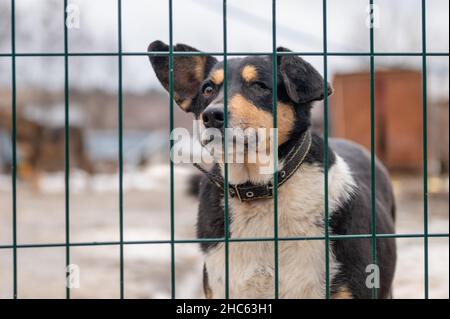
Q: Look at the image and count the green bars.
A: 11